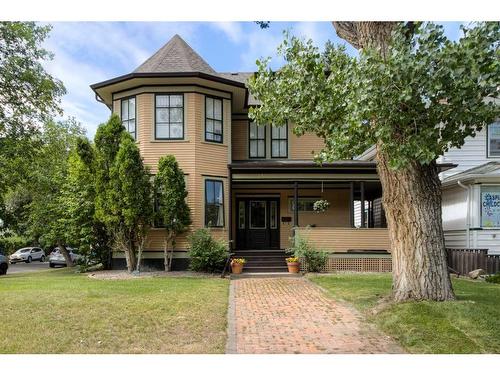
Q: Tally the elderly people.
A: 0